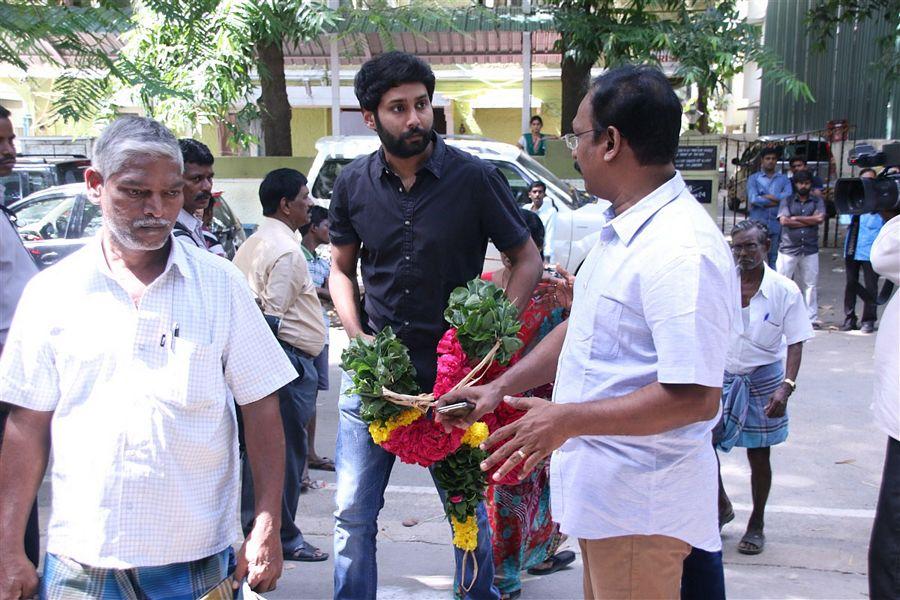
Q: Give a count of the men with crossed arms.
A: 2